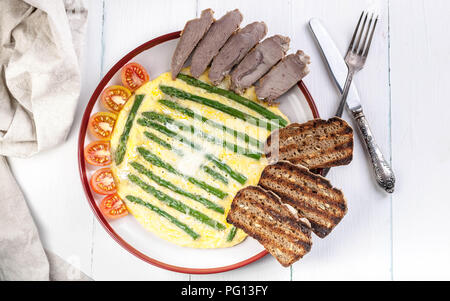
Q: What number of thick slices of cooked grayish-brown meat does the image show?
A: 5